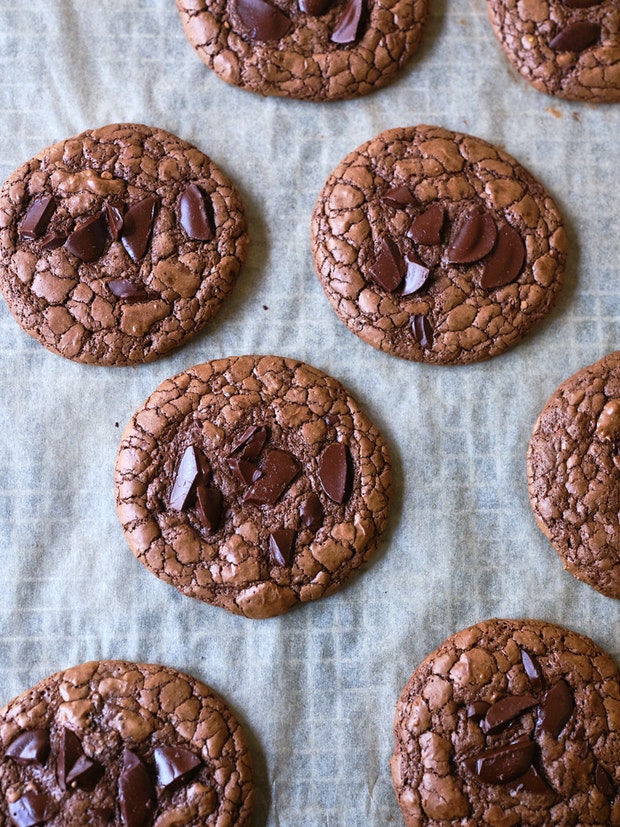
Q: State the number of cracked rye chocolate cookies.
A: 8